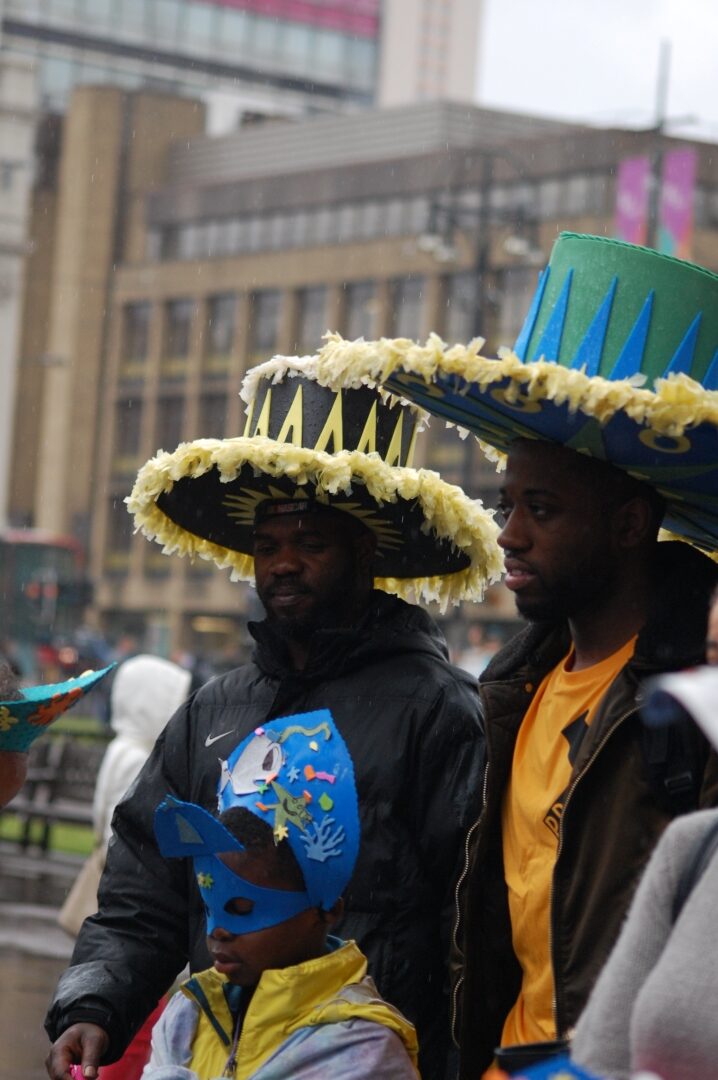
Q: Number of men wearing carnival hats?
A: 2